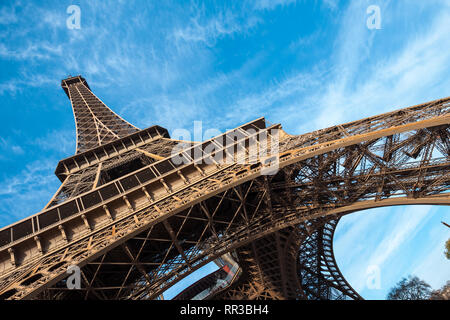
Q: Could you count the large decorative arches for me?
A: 2